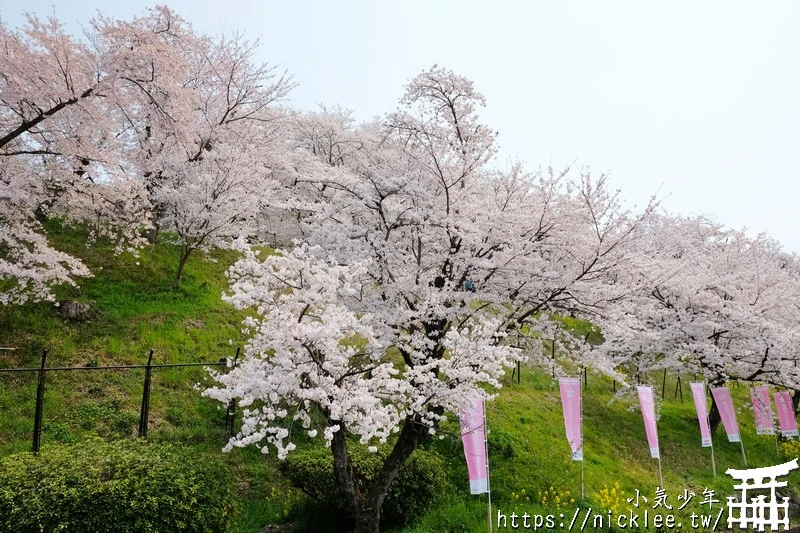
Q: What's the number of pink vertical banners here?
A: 7